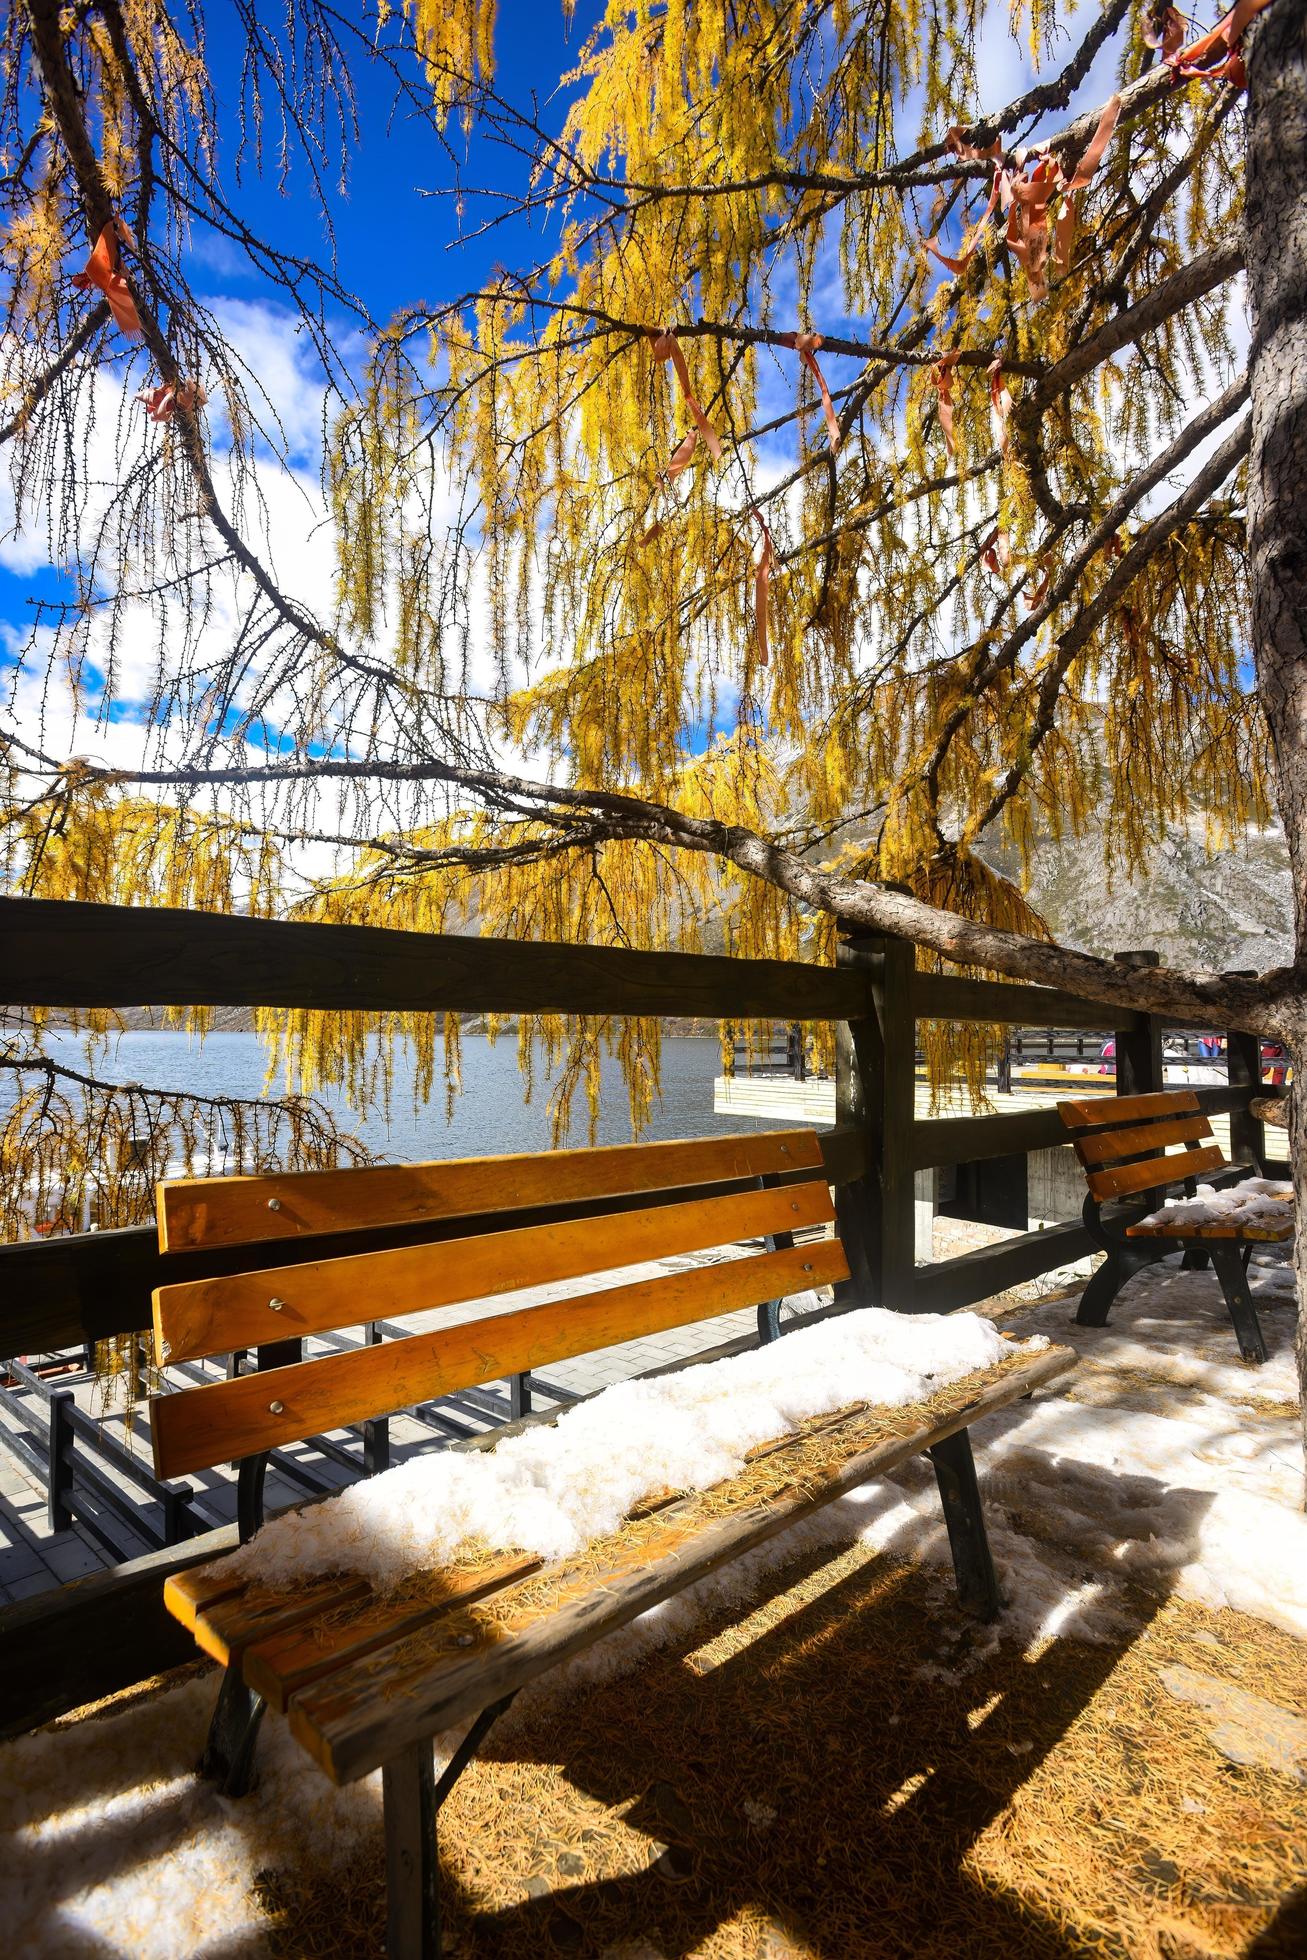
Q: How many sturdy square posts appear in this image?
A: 3